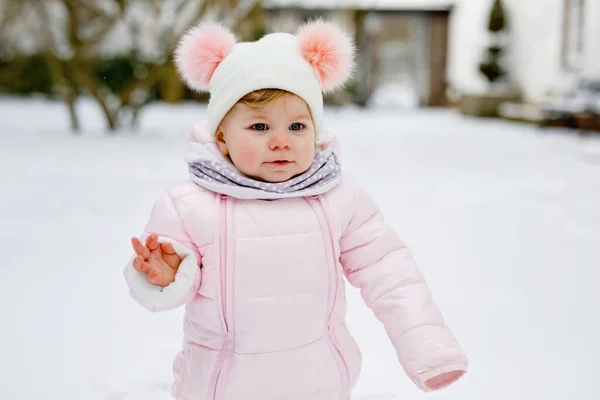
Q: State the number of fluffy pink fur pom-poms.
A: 2